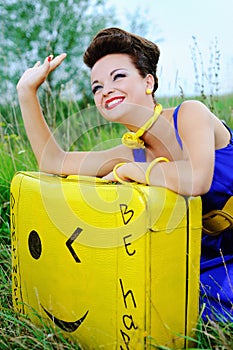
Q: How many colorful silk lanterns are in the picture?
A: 0